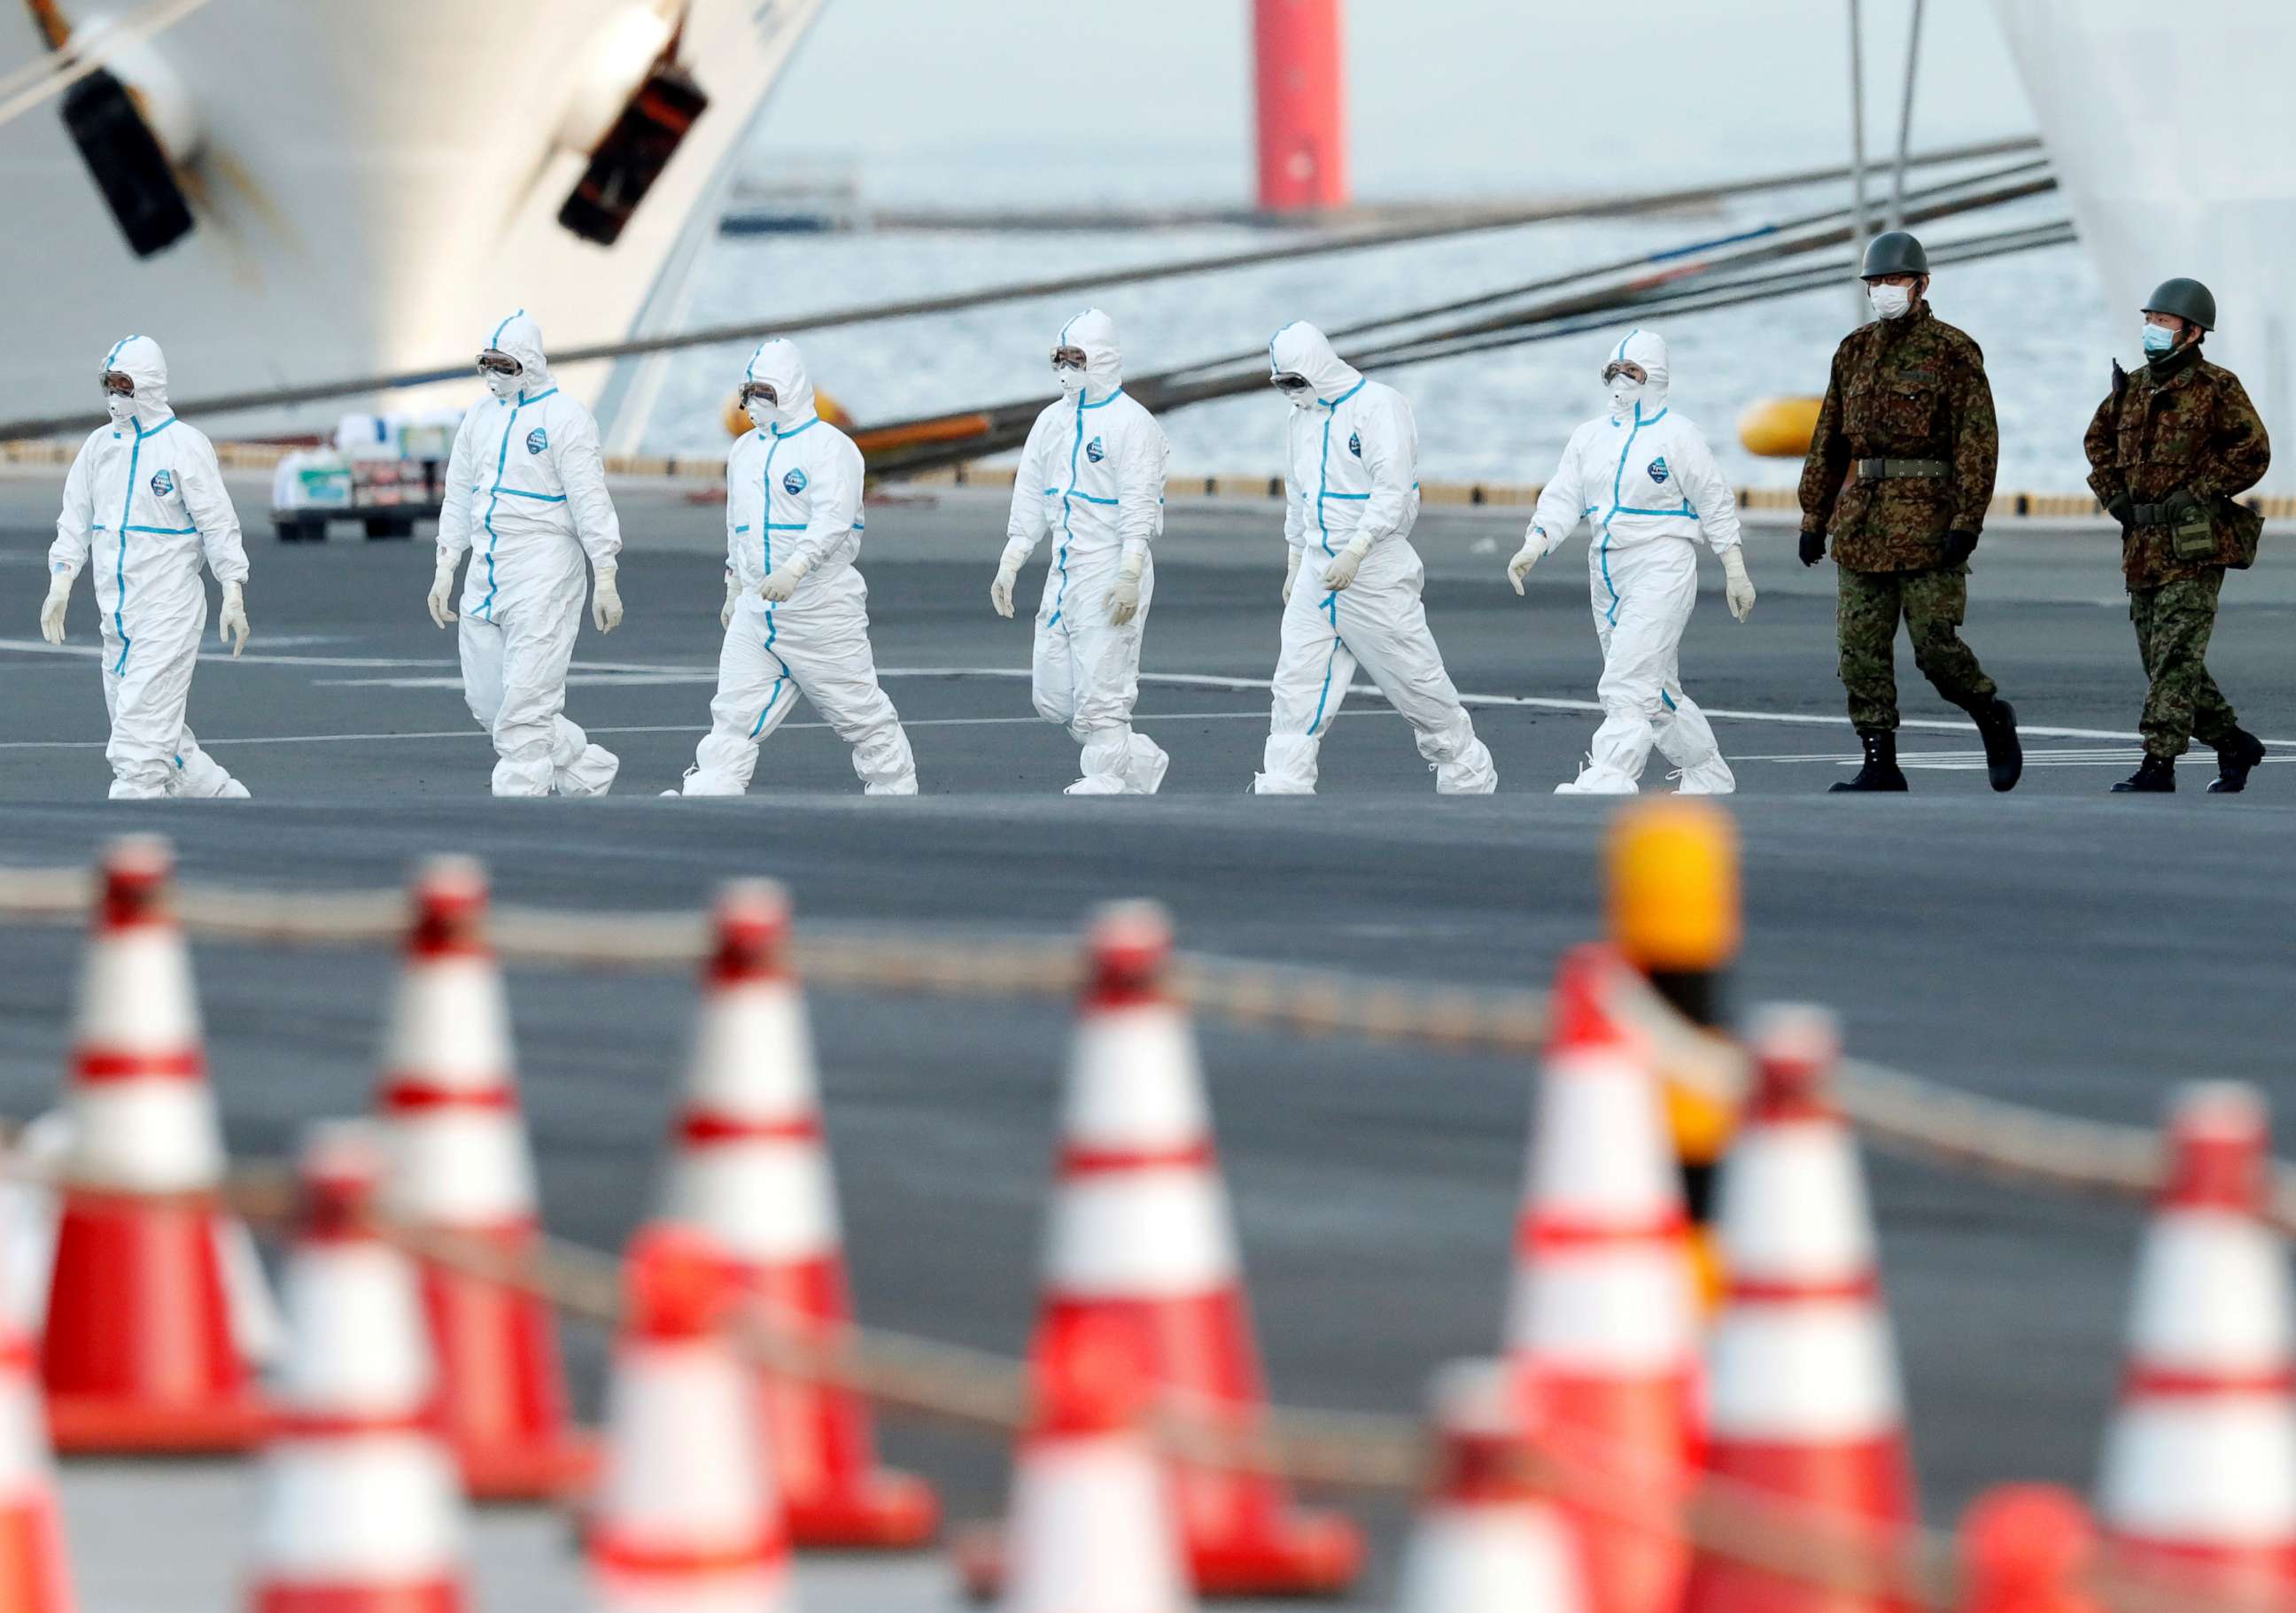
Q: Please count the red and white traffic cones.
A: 13